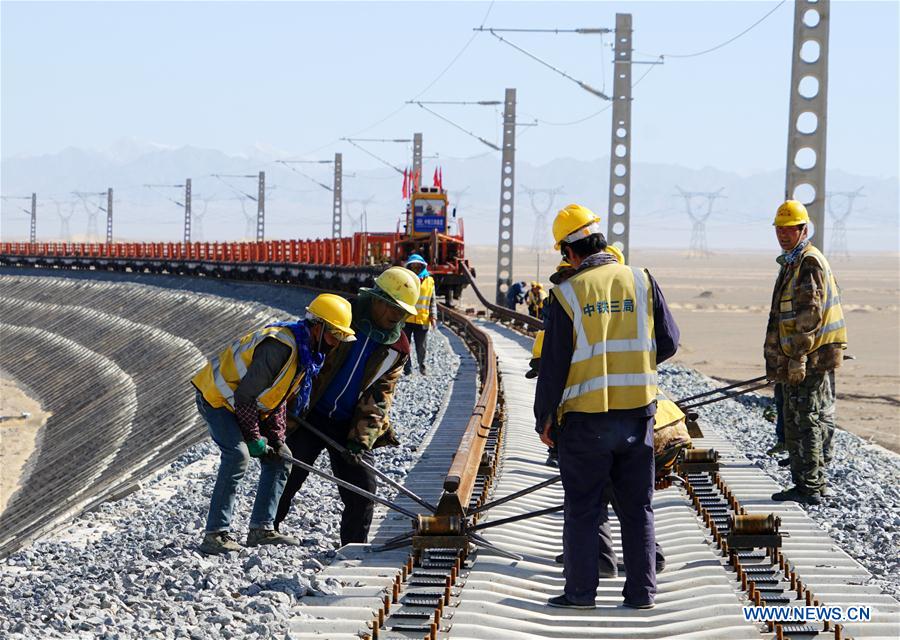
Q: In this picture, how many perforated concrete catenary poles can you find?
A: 9